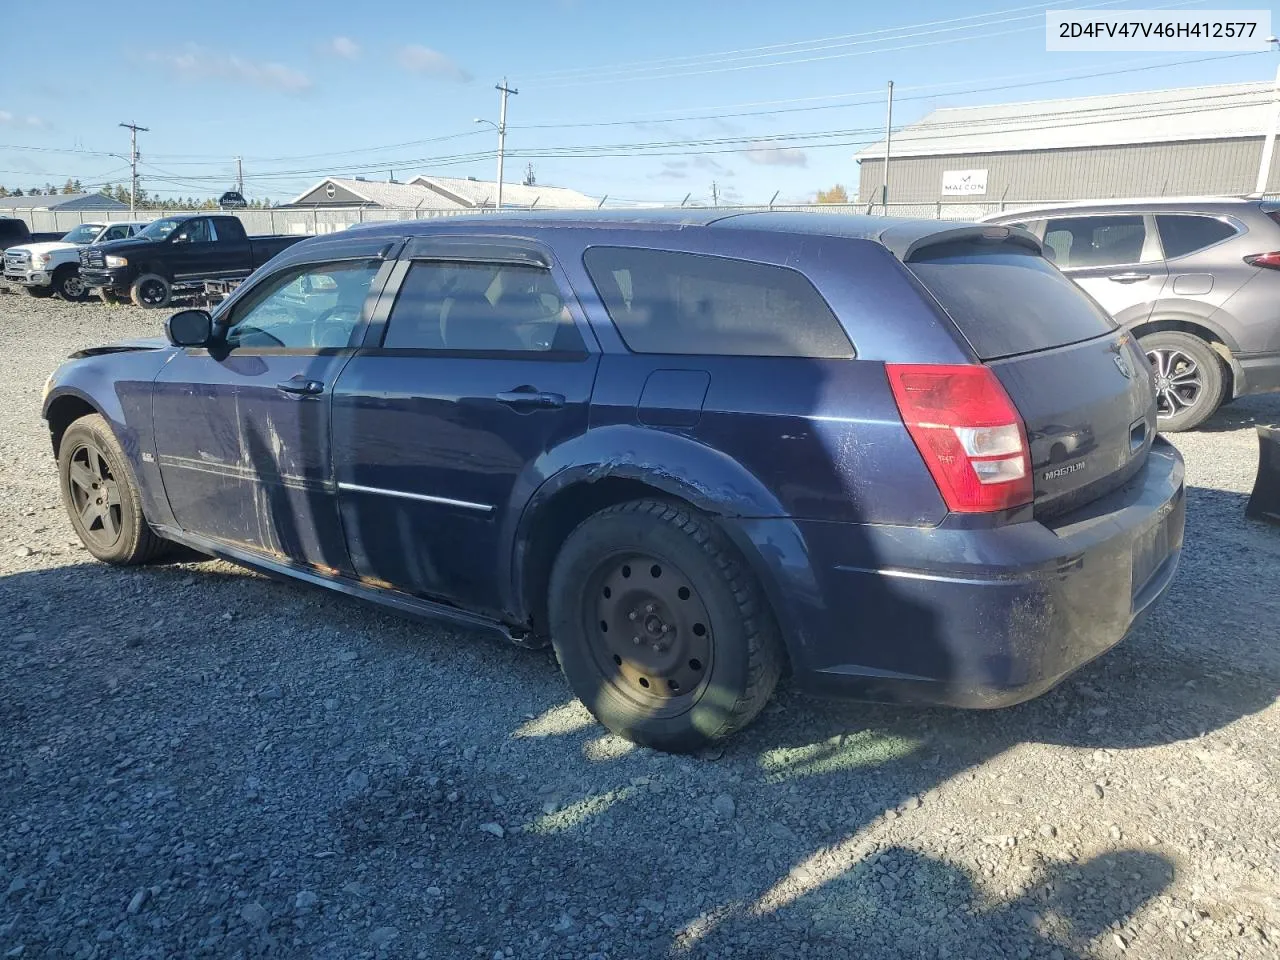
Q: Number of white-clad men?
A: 0